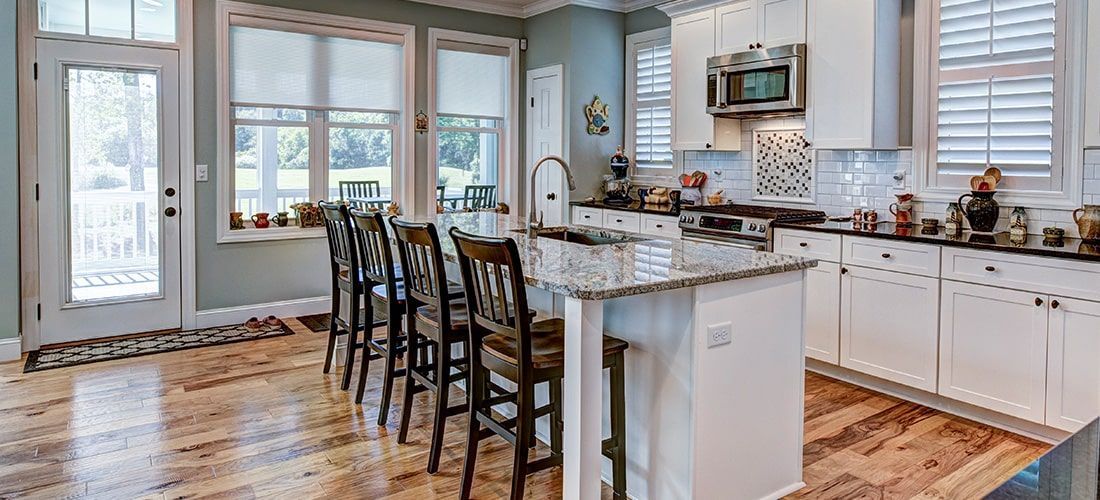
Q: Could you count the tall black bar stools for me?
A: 4